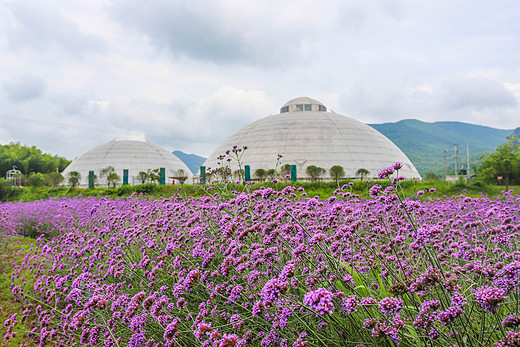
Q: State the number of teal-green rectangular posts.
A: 6